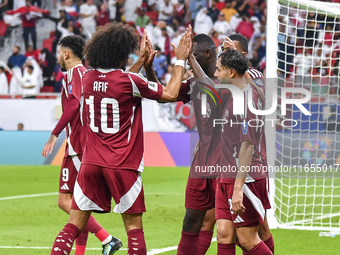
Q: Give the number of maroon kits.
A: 5